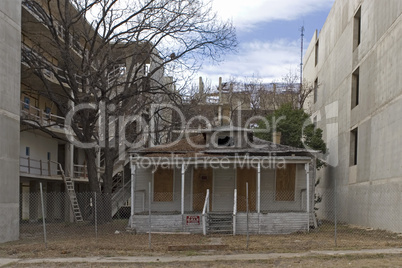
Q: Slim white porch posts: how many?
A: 4